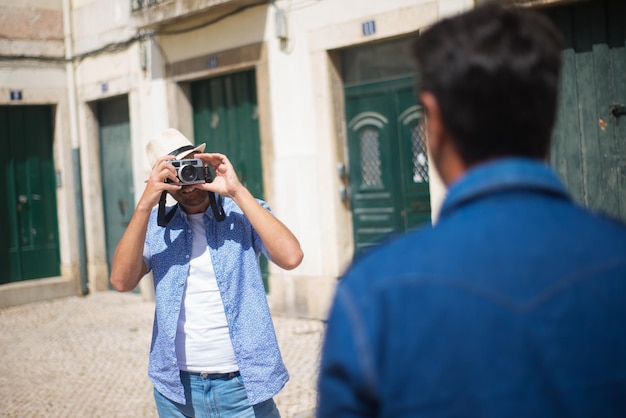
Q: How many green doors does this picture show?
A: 5